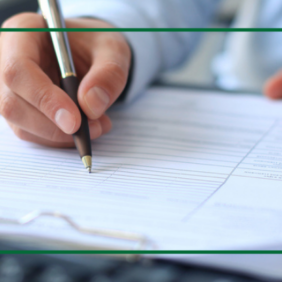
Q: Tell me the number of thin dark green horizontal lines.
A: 2